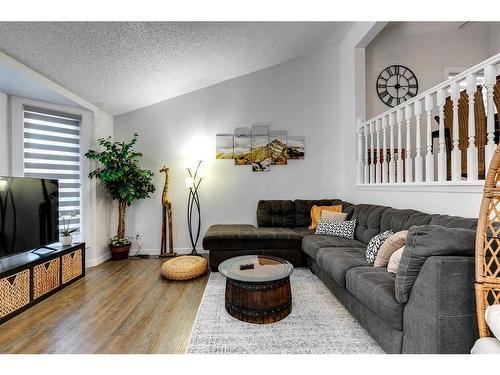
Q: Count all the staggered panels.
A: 5